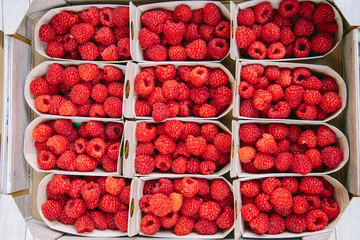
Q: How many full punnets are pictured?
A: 12